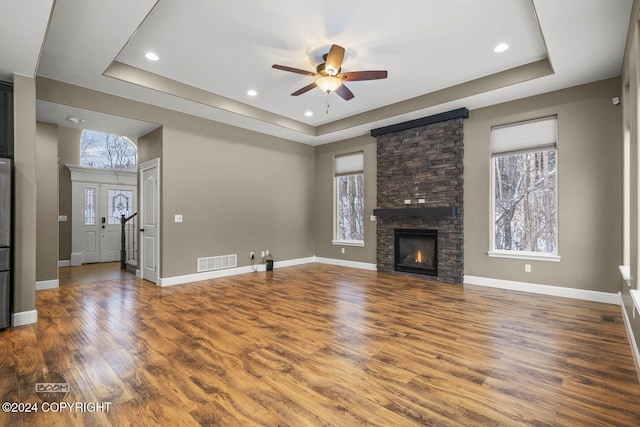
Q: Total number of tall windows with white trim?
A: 2